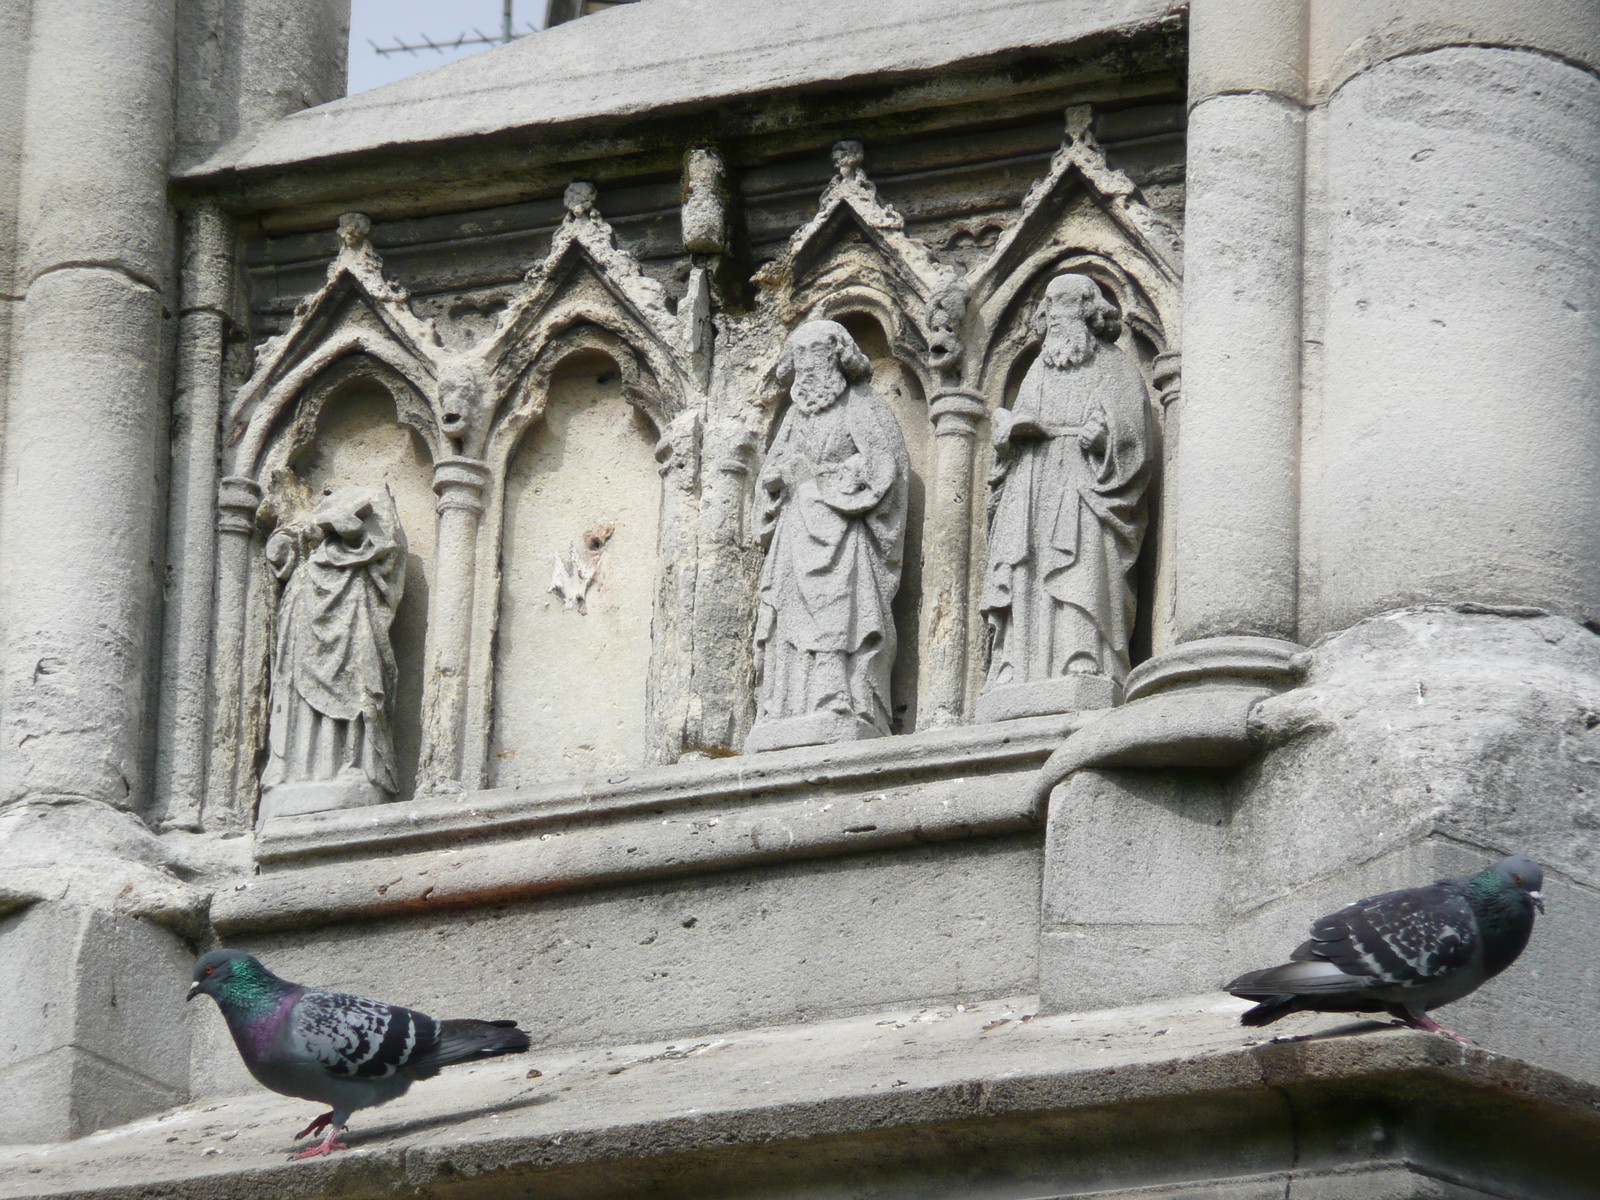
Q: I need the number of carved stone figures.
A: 3